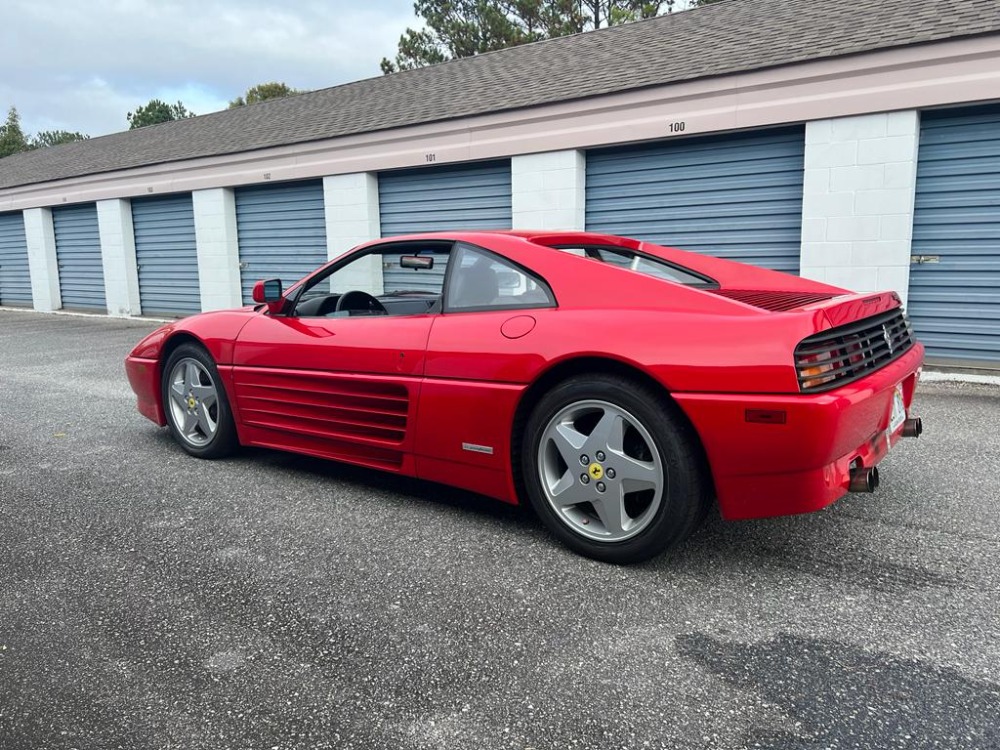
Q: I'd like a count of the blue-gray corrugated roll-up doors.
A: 7